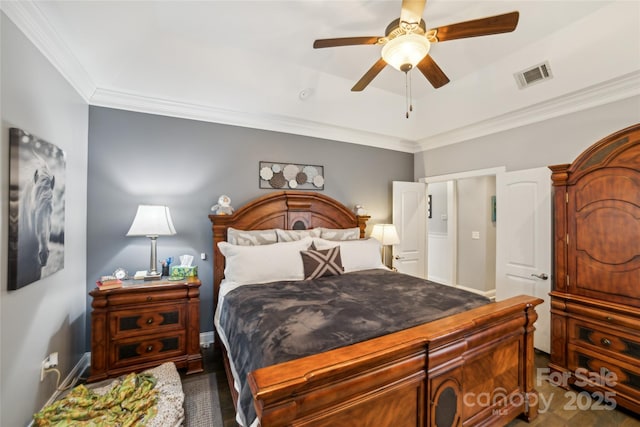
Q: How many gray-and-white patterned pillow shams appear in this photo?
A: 3